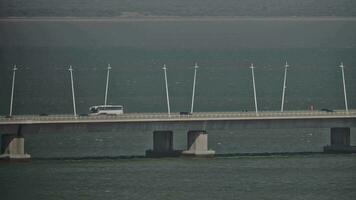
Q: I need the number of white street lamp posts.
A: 8